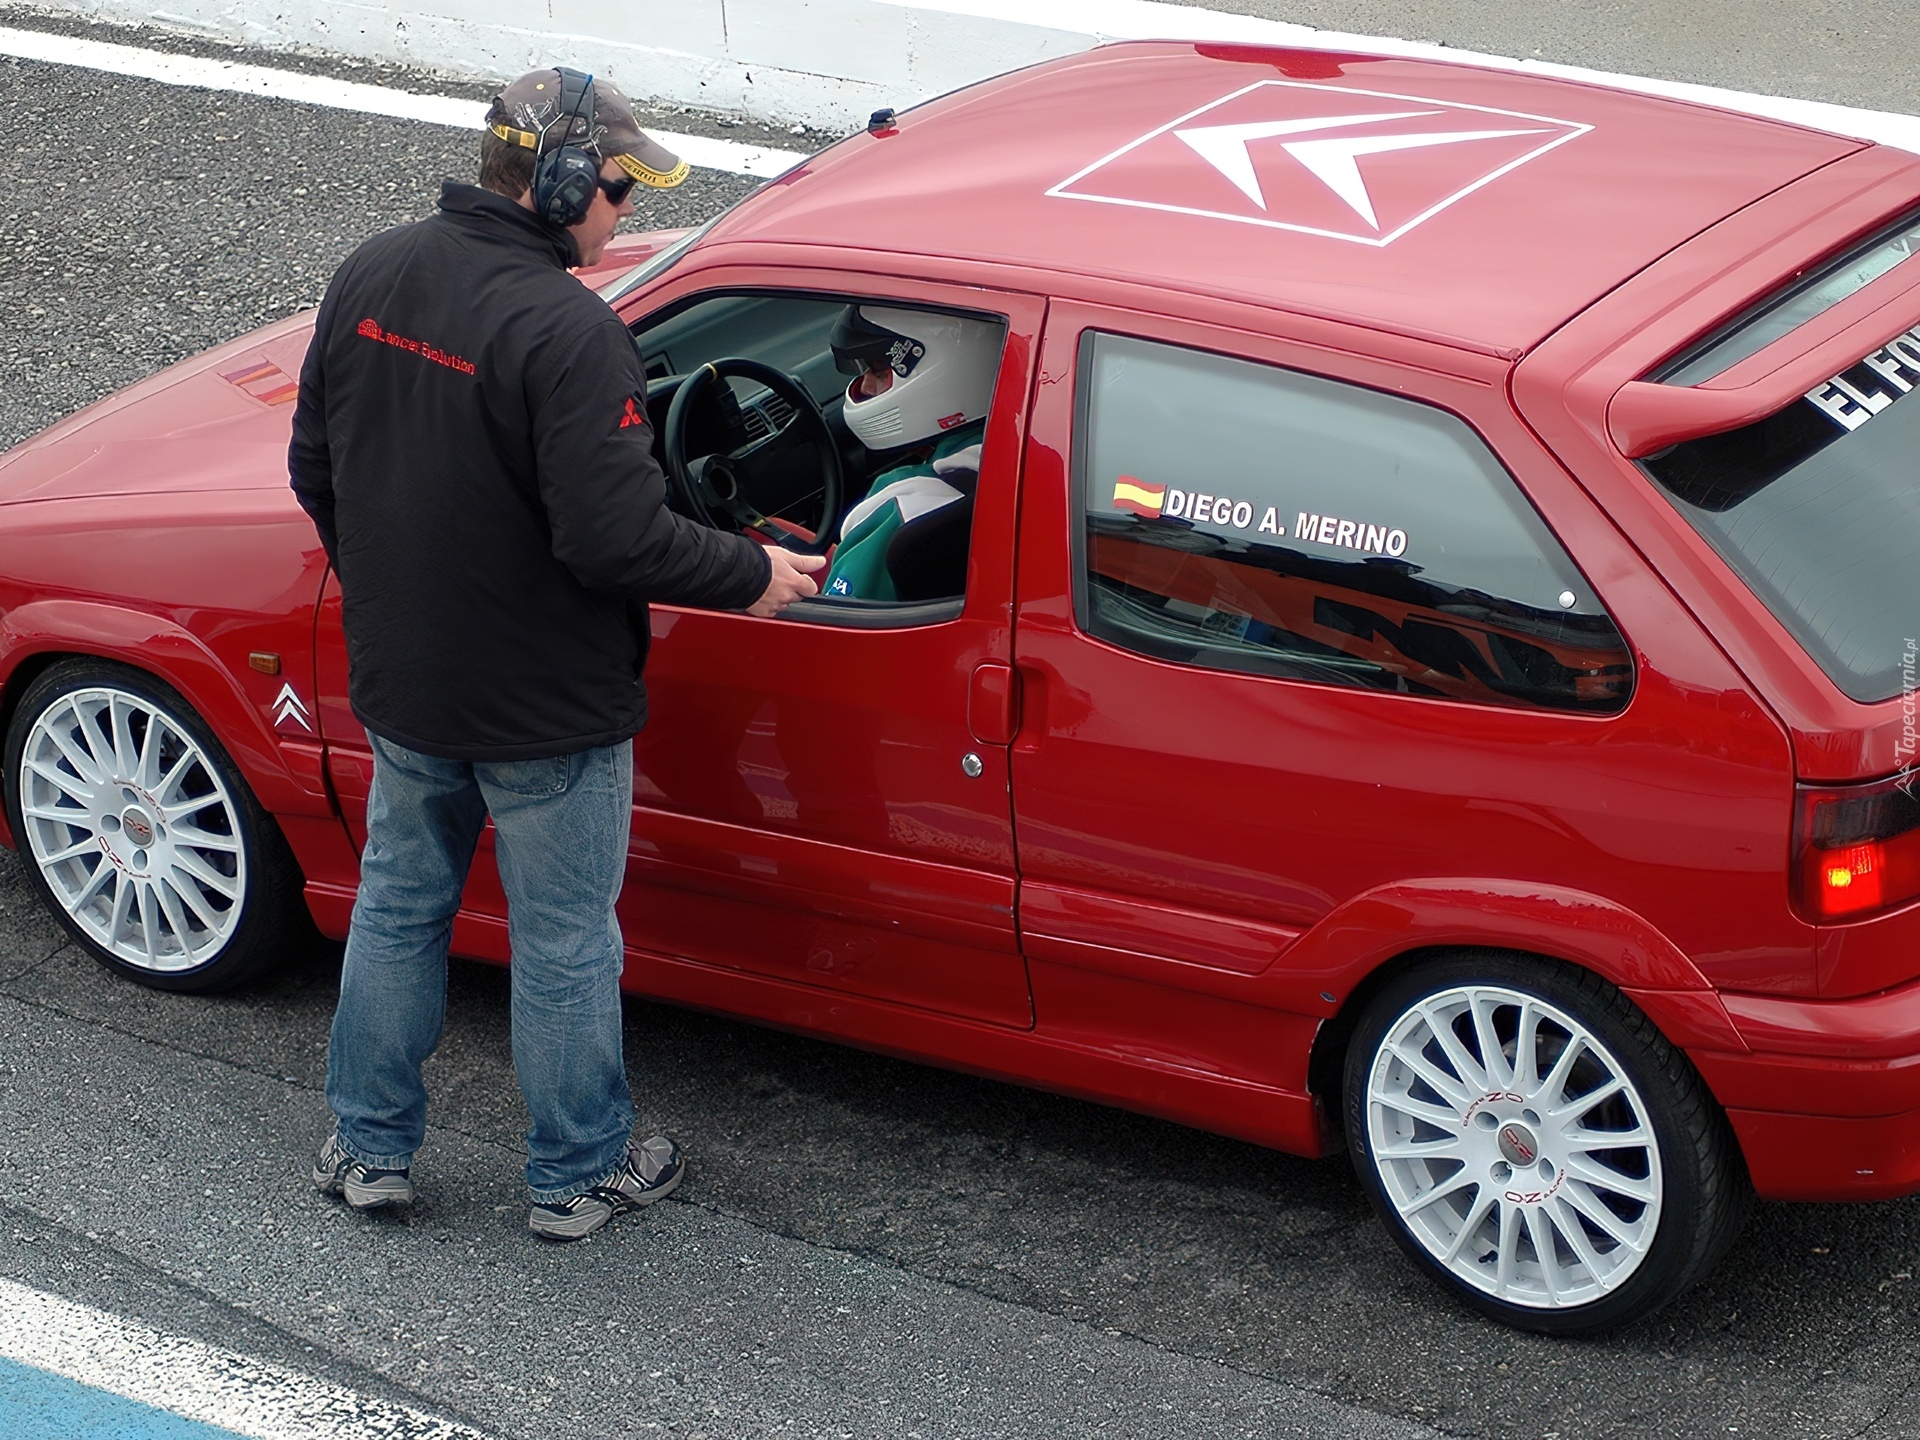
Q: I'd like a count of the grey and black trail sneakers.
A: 2